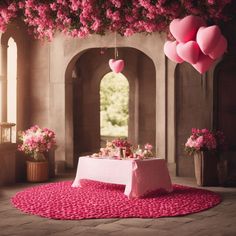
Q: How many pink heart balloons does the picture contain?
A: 7